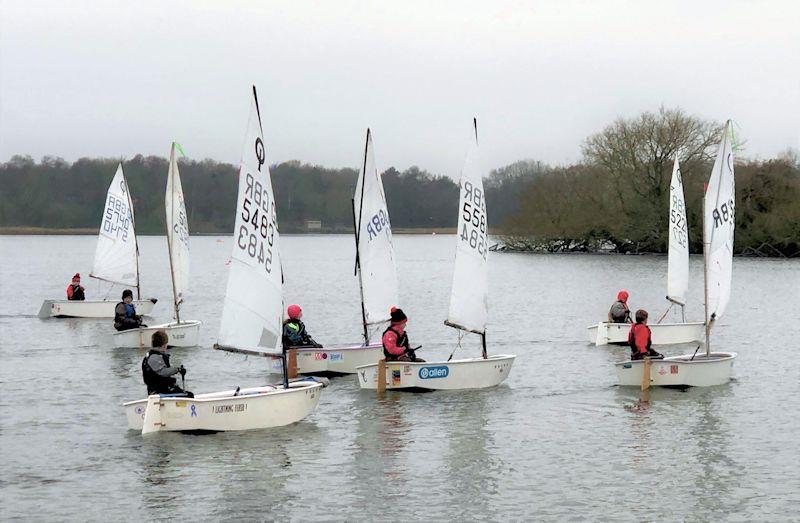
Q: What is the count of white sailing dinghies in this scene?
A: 7